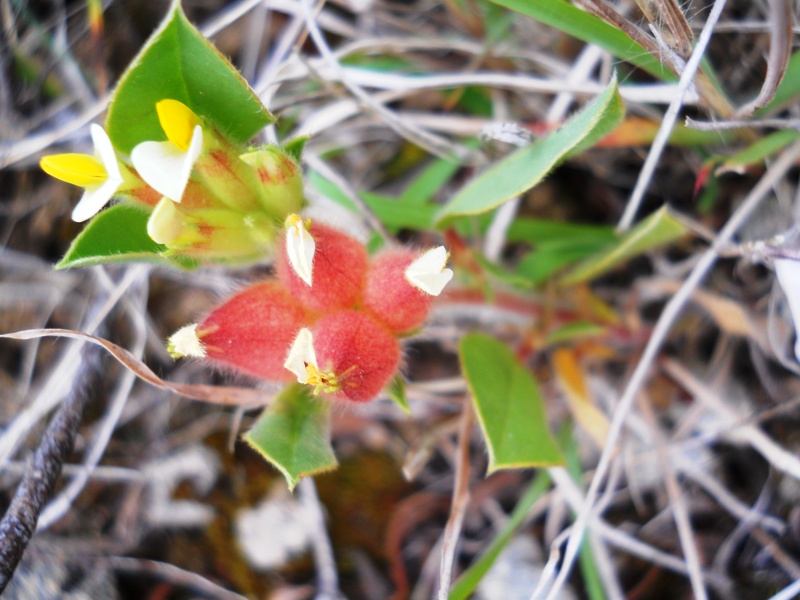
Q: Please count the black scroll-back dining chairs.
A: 0